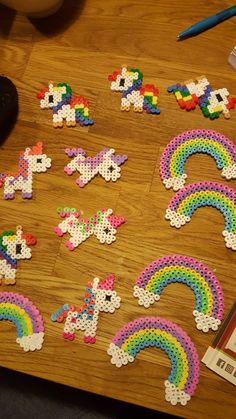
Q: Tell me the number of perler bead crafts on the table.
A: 13